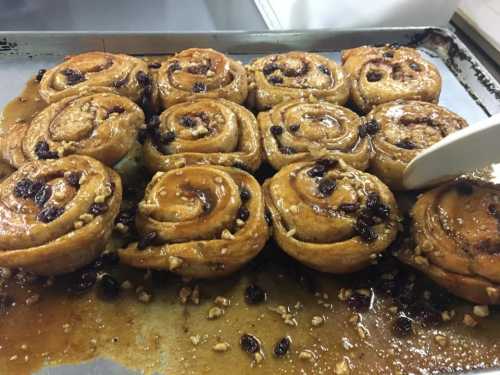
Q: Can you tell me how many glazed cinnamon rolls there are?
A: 12